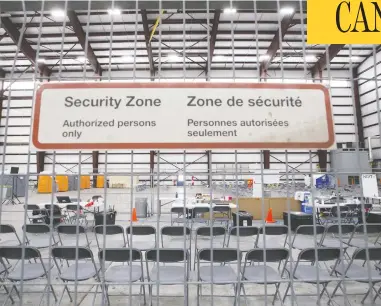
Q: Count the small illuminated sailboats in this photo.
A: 0